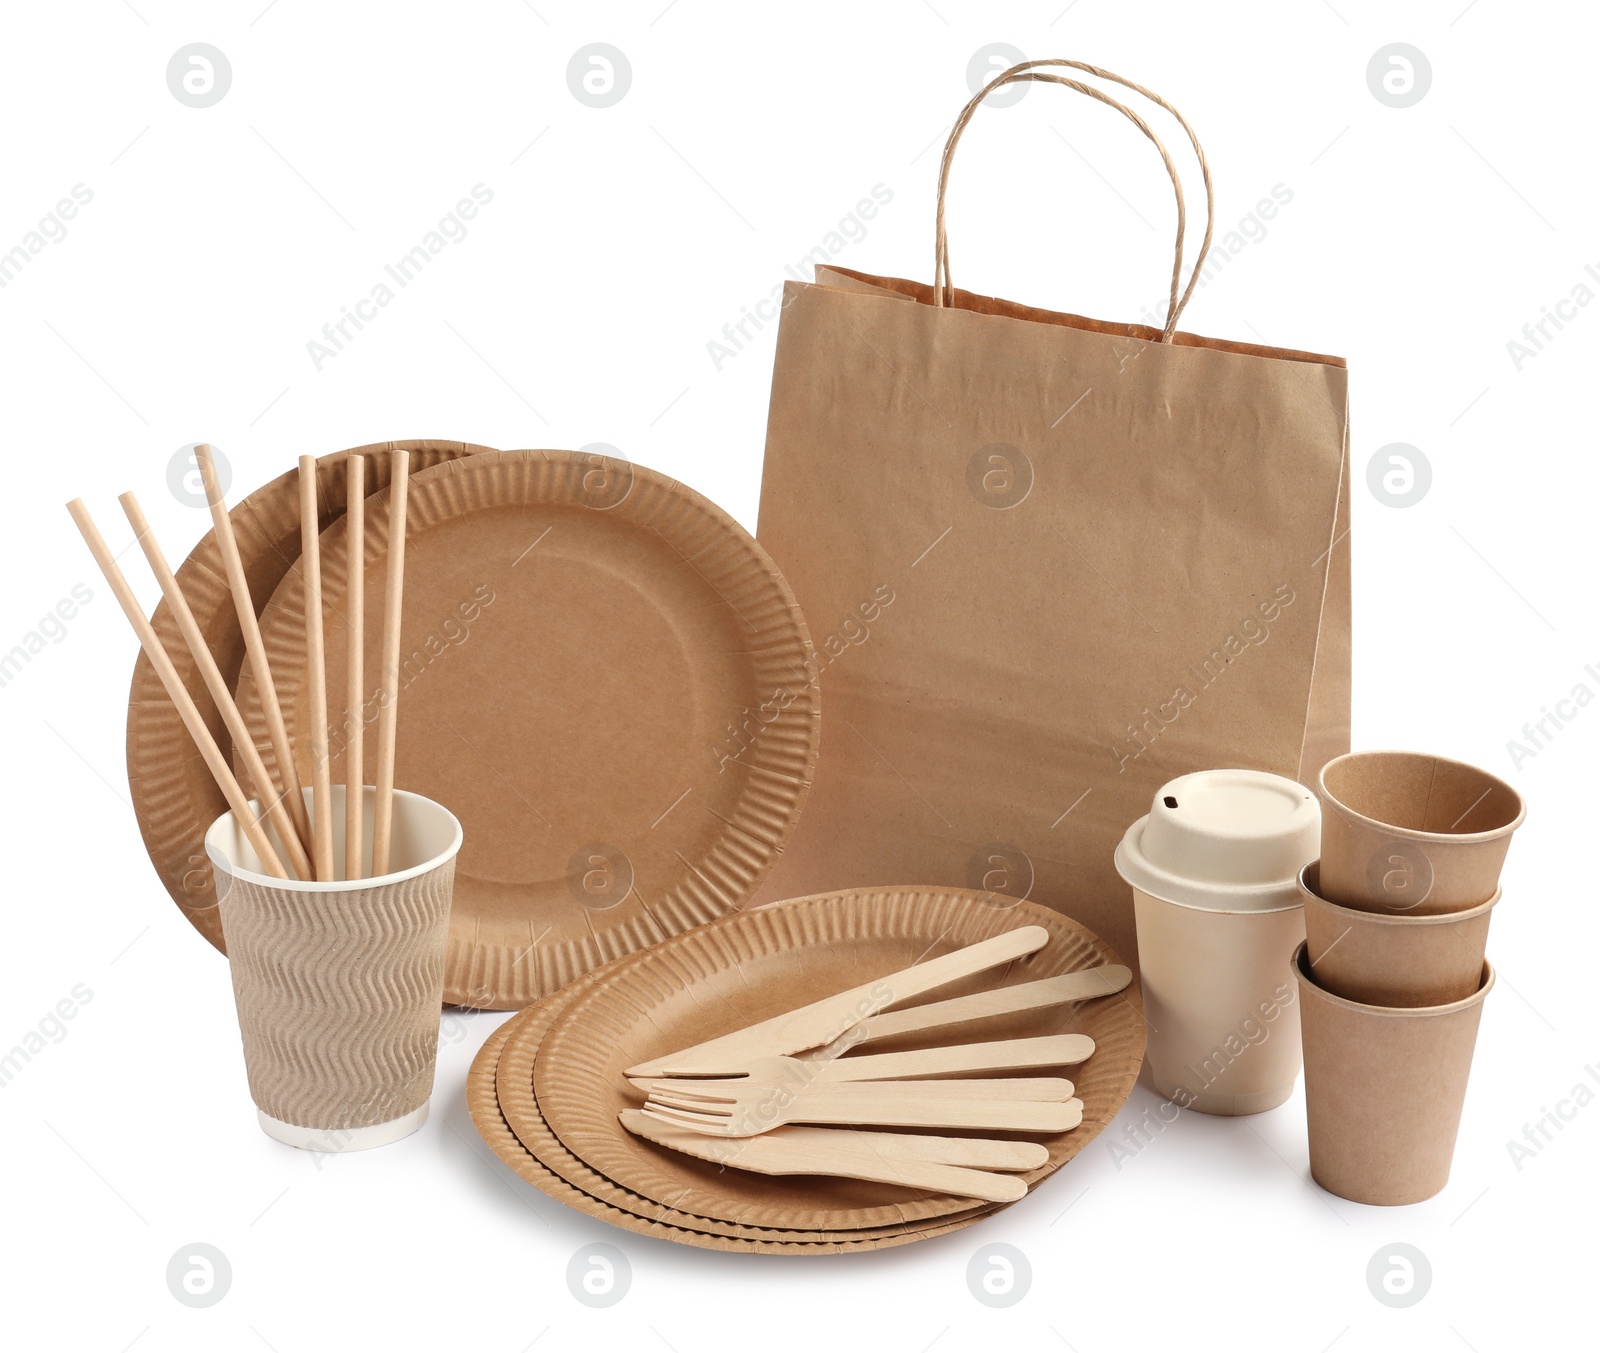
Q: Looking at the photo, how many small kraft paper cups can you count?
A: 3